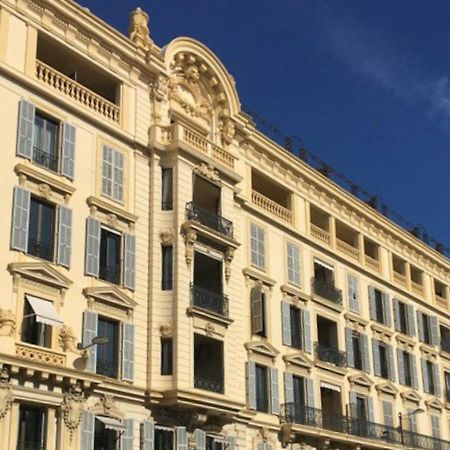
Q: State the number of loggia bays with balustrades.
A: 8